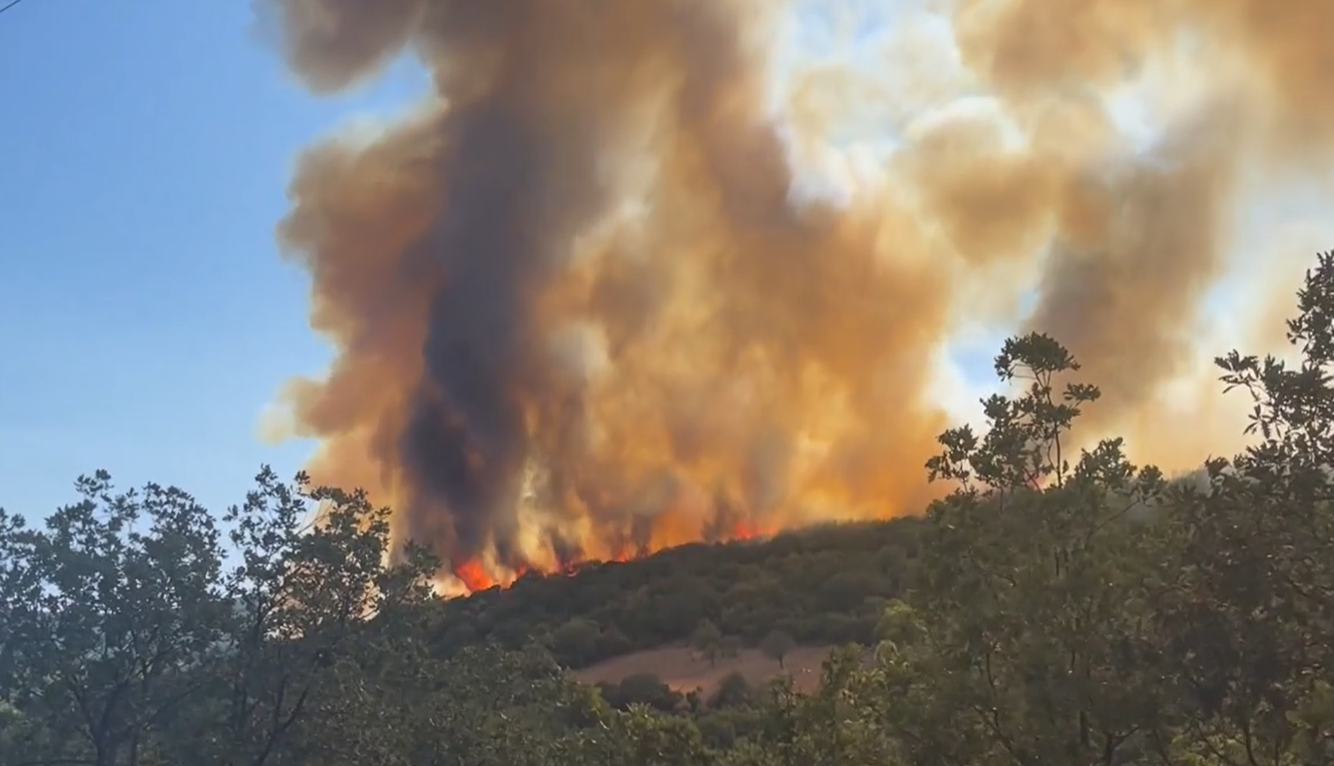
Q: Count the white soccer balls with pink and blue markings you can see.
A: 0